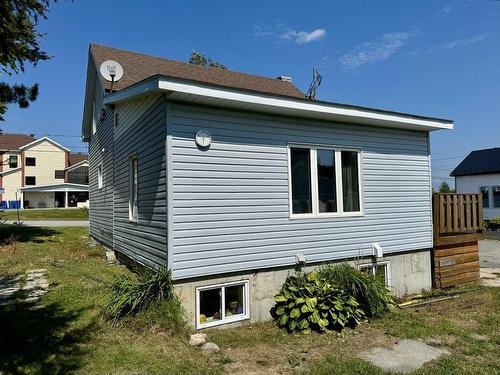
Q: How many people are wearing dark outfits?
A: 0